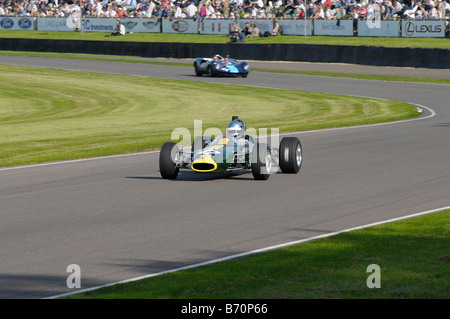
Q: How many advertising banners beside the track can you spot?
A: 11